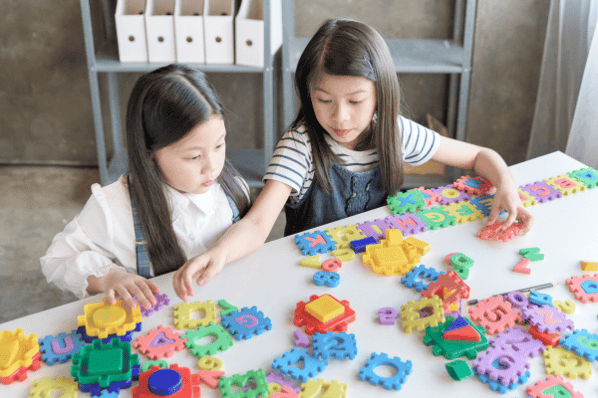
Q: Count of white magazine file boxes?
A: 5